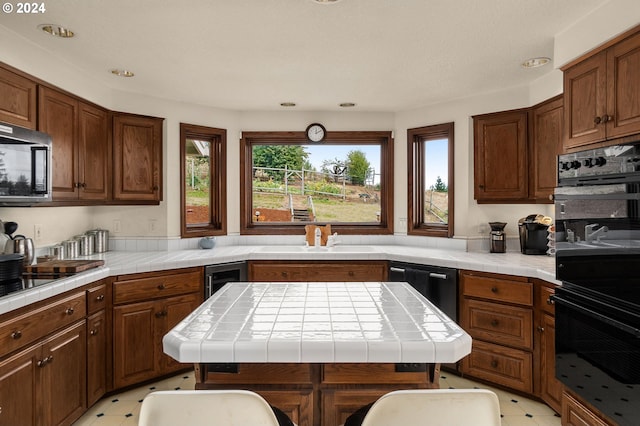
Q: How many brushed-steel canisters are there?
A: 4